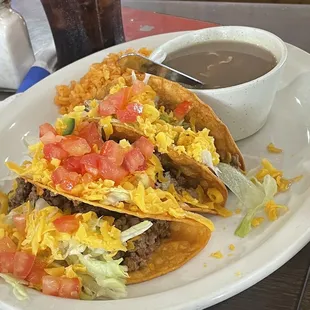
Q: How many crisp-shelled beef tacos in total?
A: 3